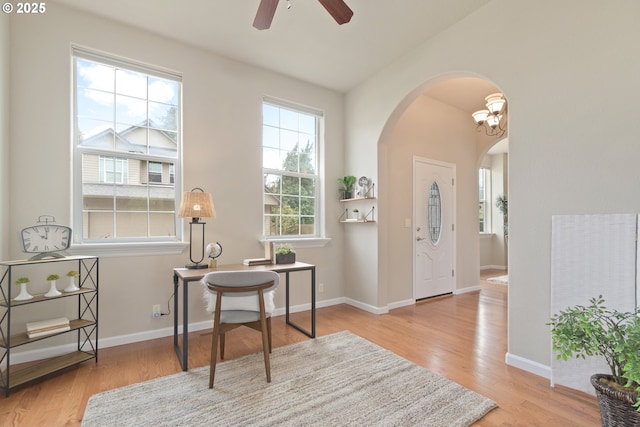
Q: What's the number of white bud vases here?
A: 3